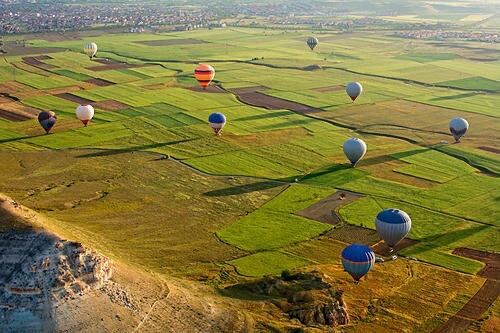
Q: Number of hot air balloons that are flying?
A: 11